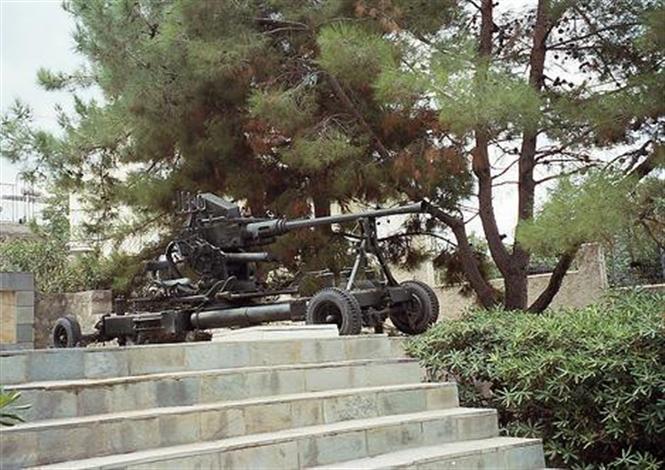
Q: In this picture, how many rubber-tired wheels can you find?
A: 3